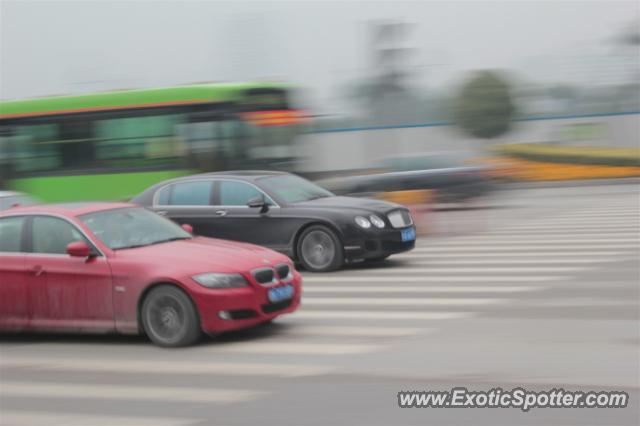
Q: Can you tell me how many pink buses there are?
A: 0